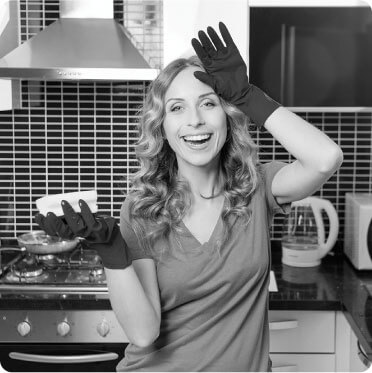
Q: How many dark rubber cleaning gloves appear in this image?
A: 2